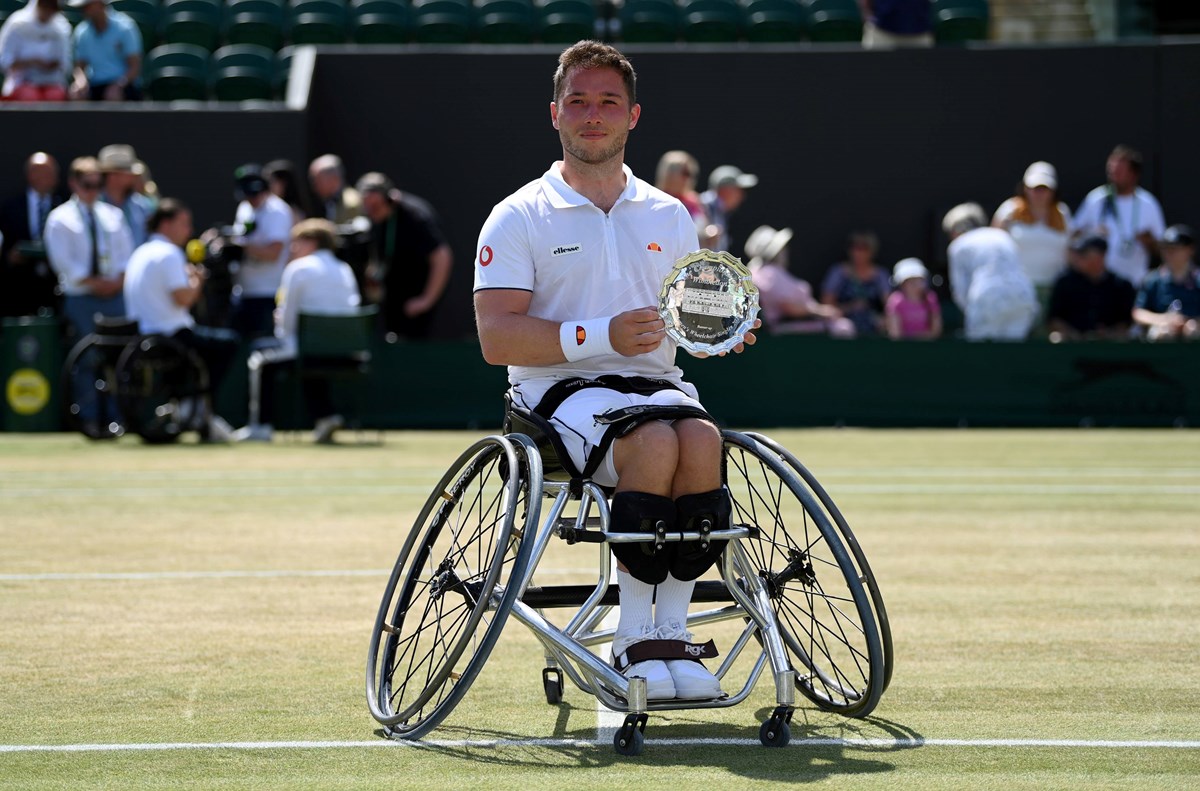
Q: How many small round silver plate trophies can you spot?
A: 1